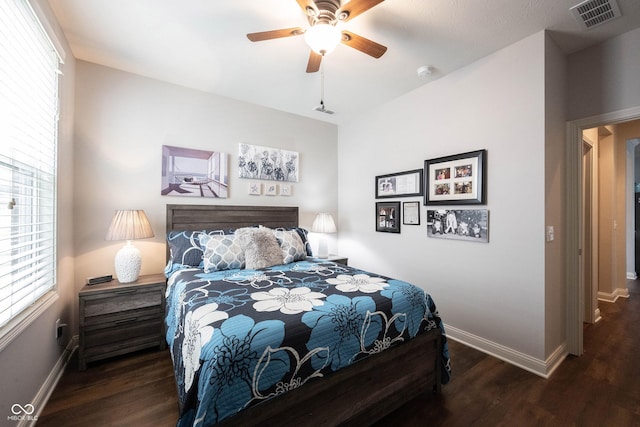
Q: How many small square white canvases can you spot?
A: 3